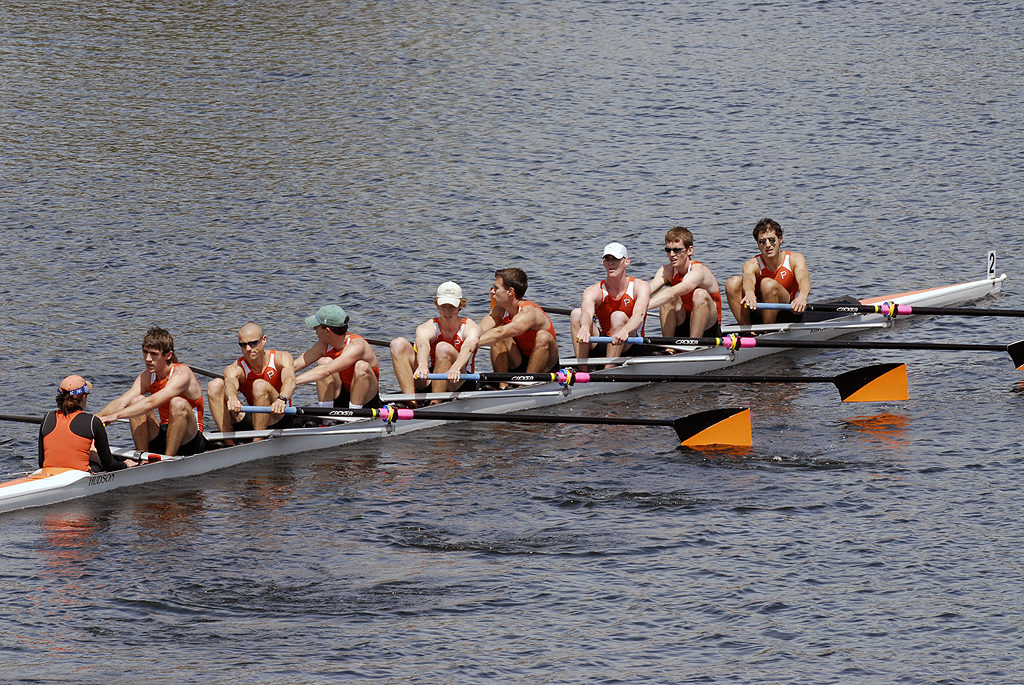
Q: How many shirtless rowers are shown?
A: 0